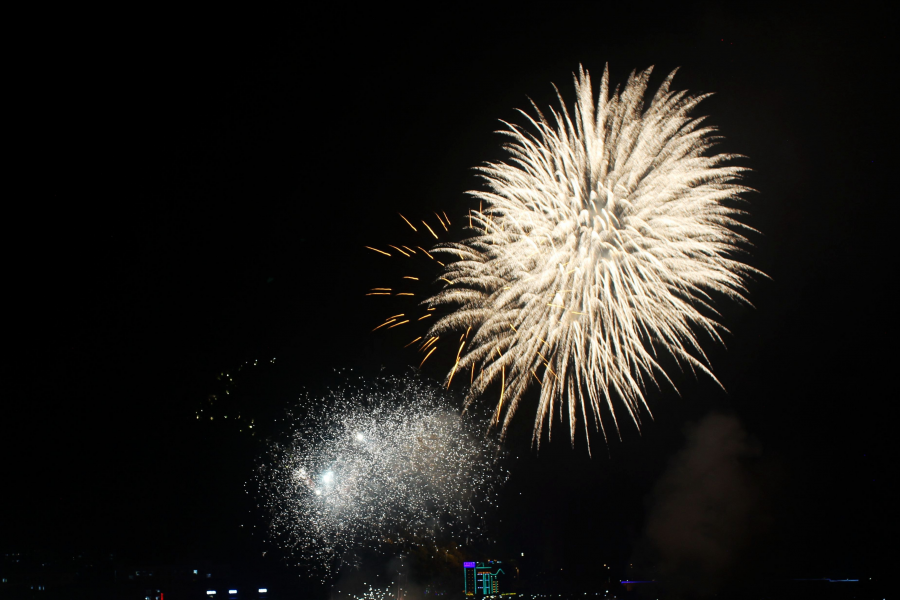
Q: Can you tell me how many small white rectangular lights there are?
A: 3